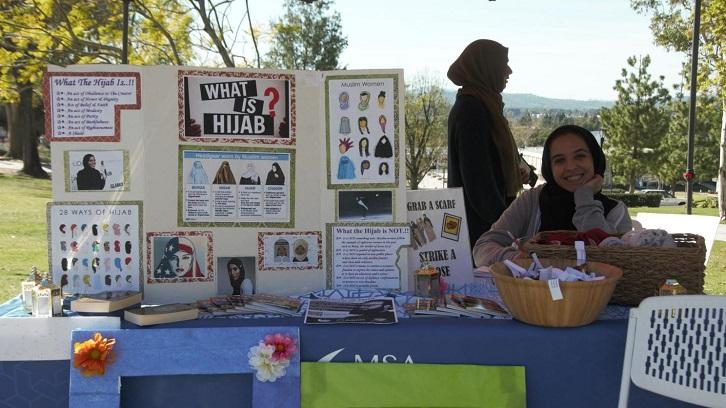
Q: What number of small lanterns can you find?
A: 4